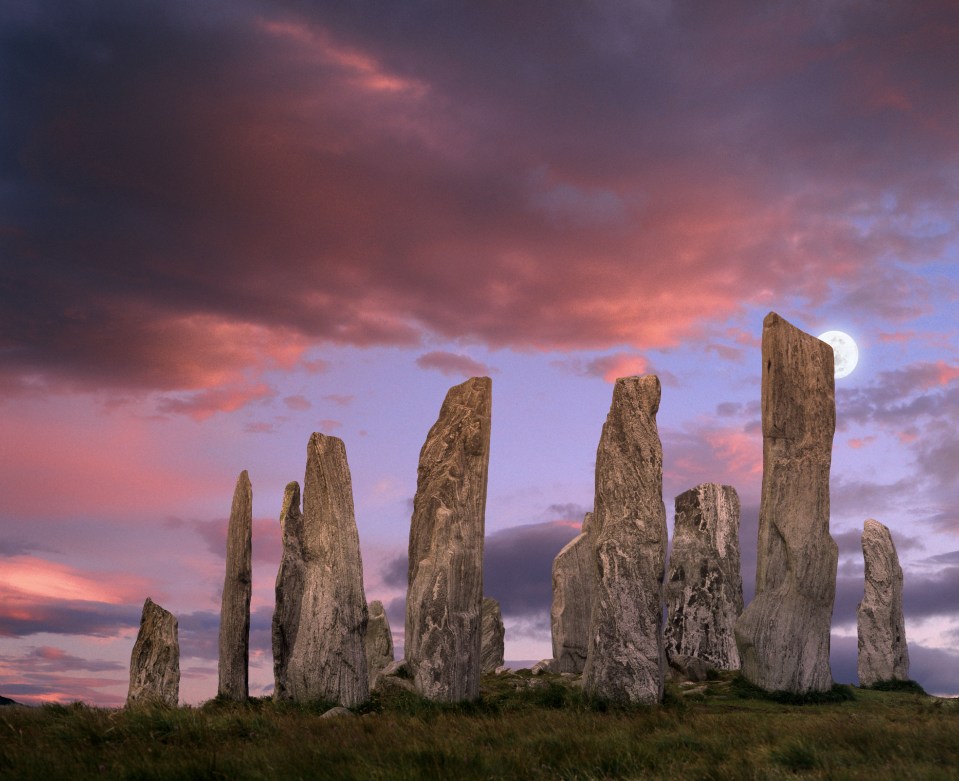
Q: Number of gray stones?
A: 12